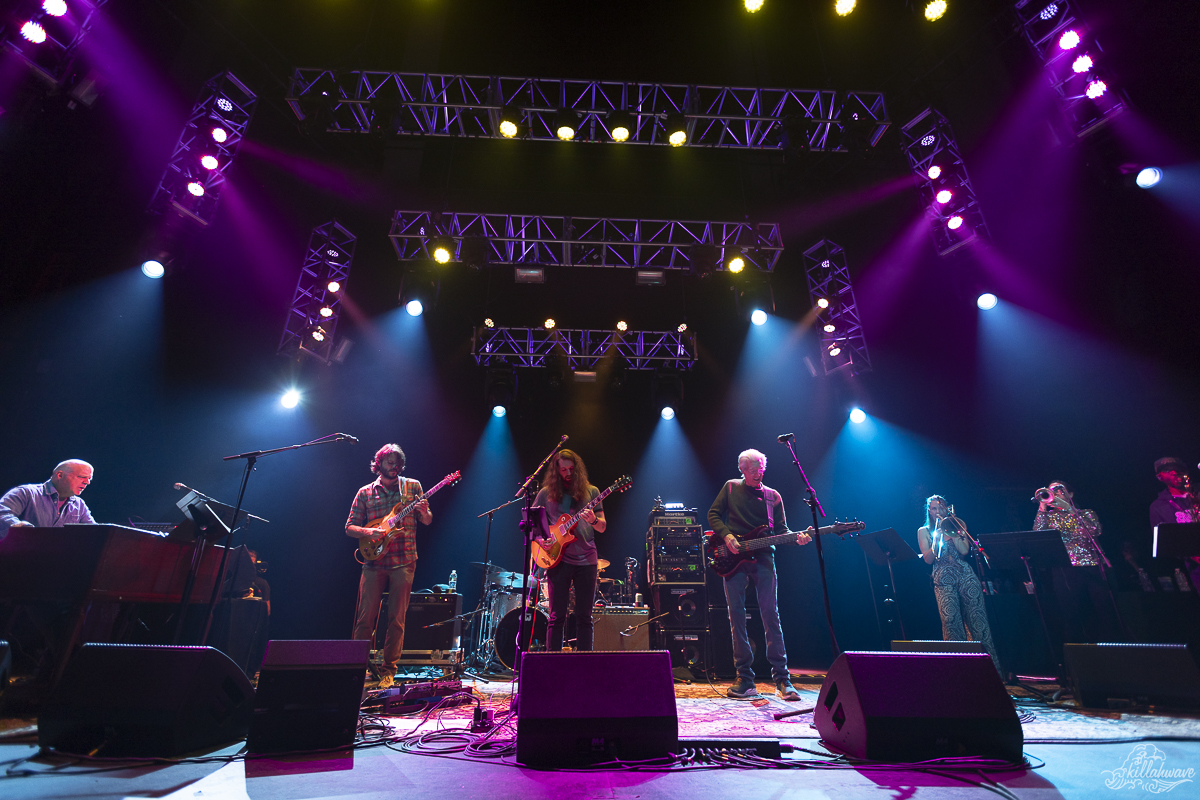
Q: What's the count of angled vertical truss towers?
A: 6